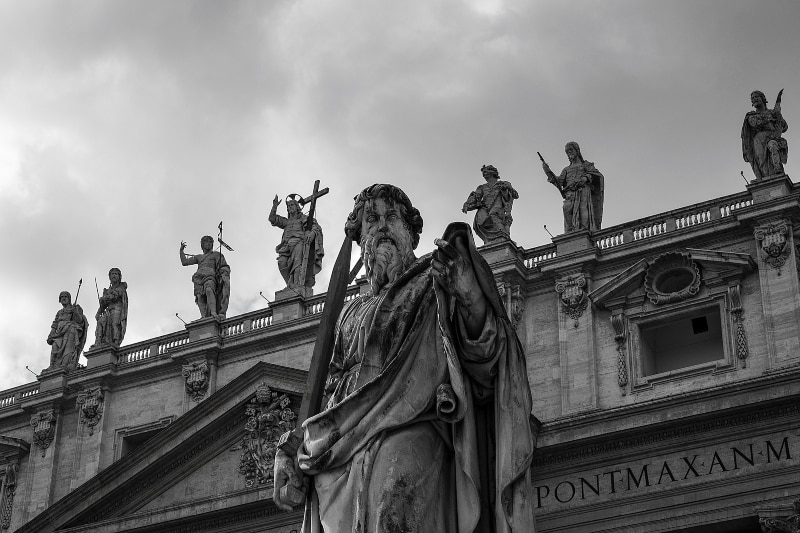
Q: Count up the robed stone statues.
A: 8